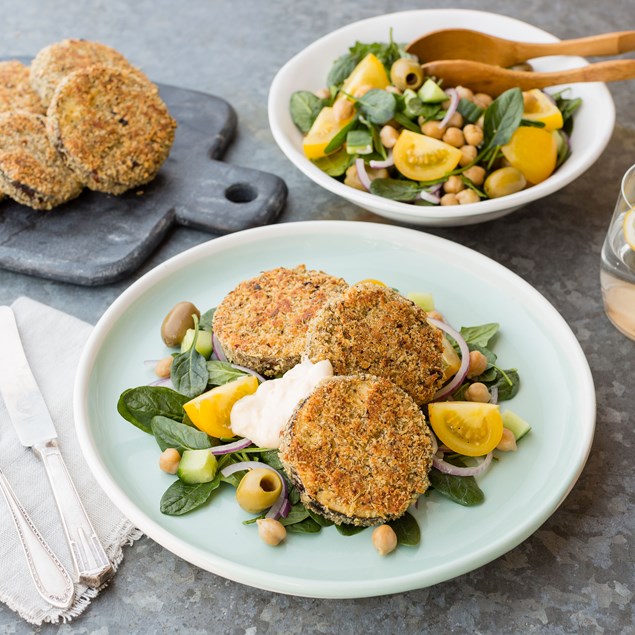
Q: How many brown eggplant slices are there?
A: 7